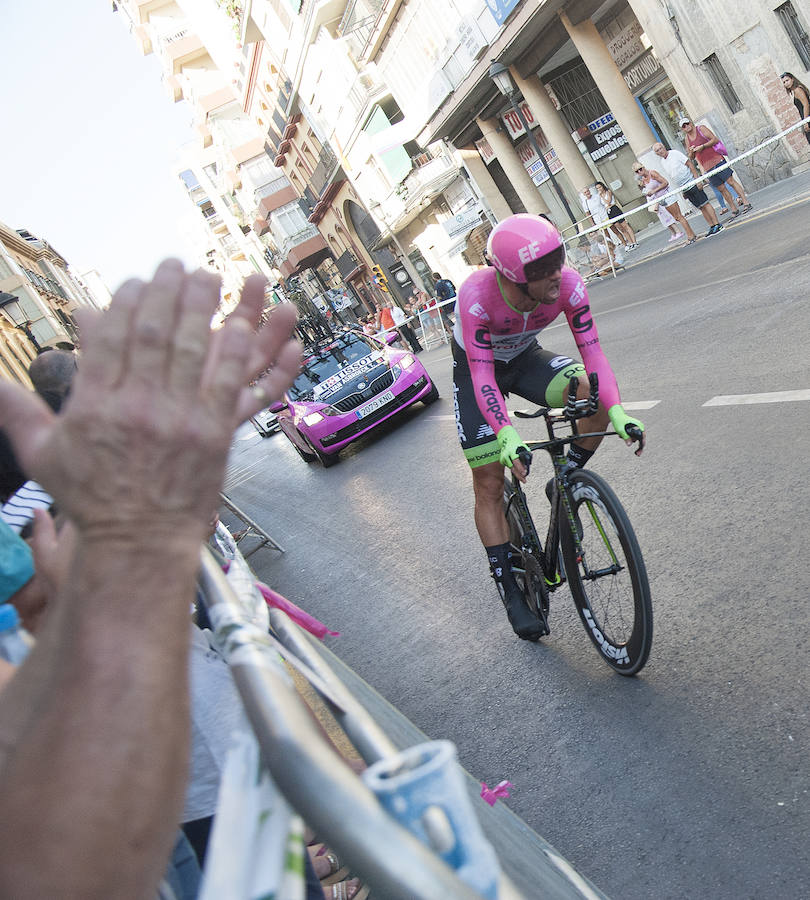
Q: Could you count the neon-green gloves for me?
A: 2